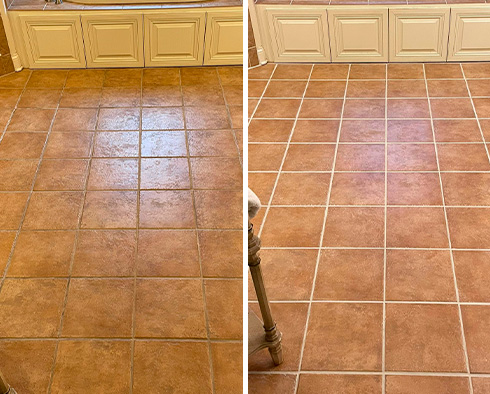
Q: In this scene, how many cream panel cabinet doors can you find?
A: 8